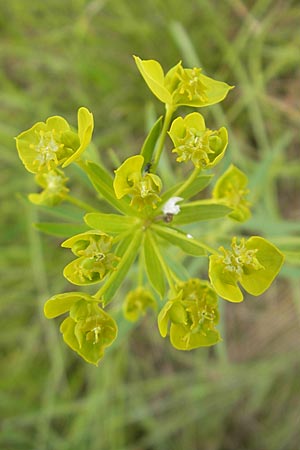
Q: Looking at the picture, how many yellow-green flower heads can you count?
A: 11